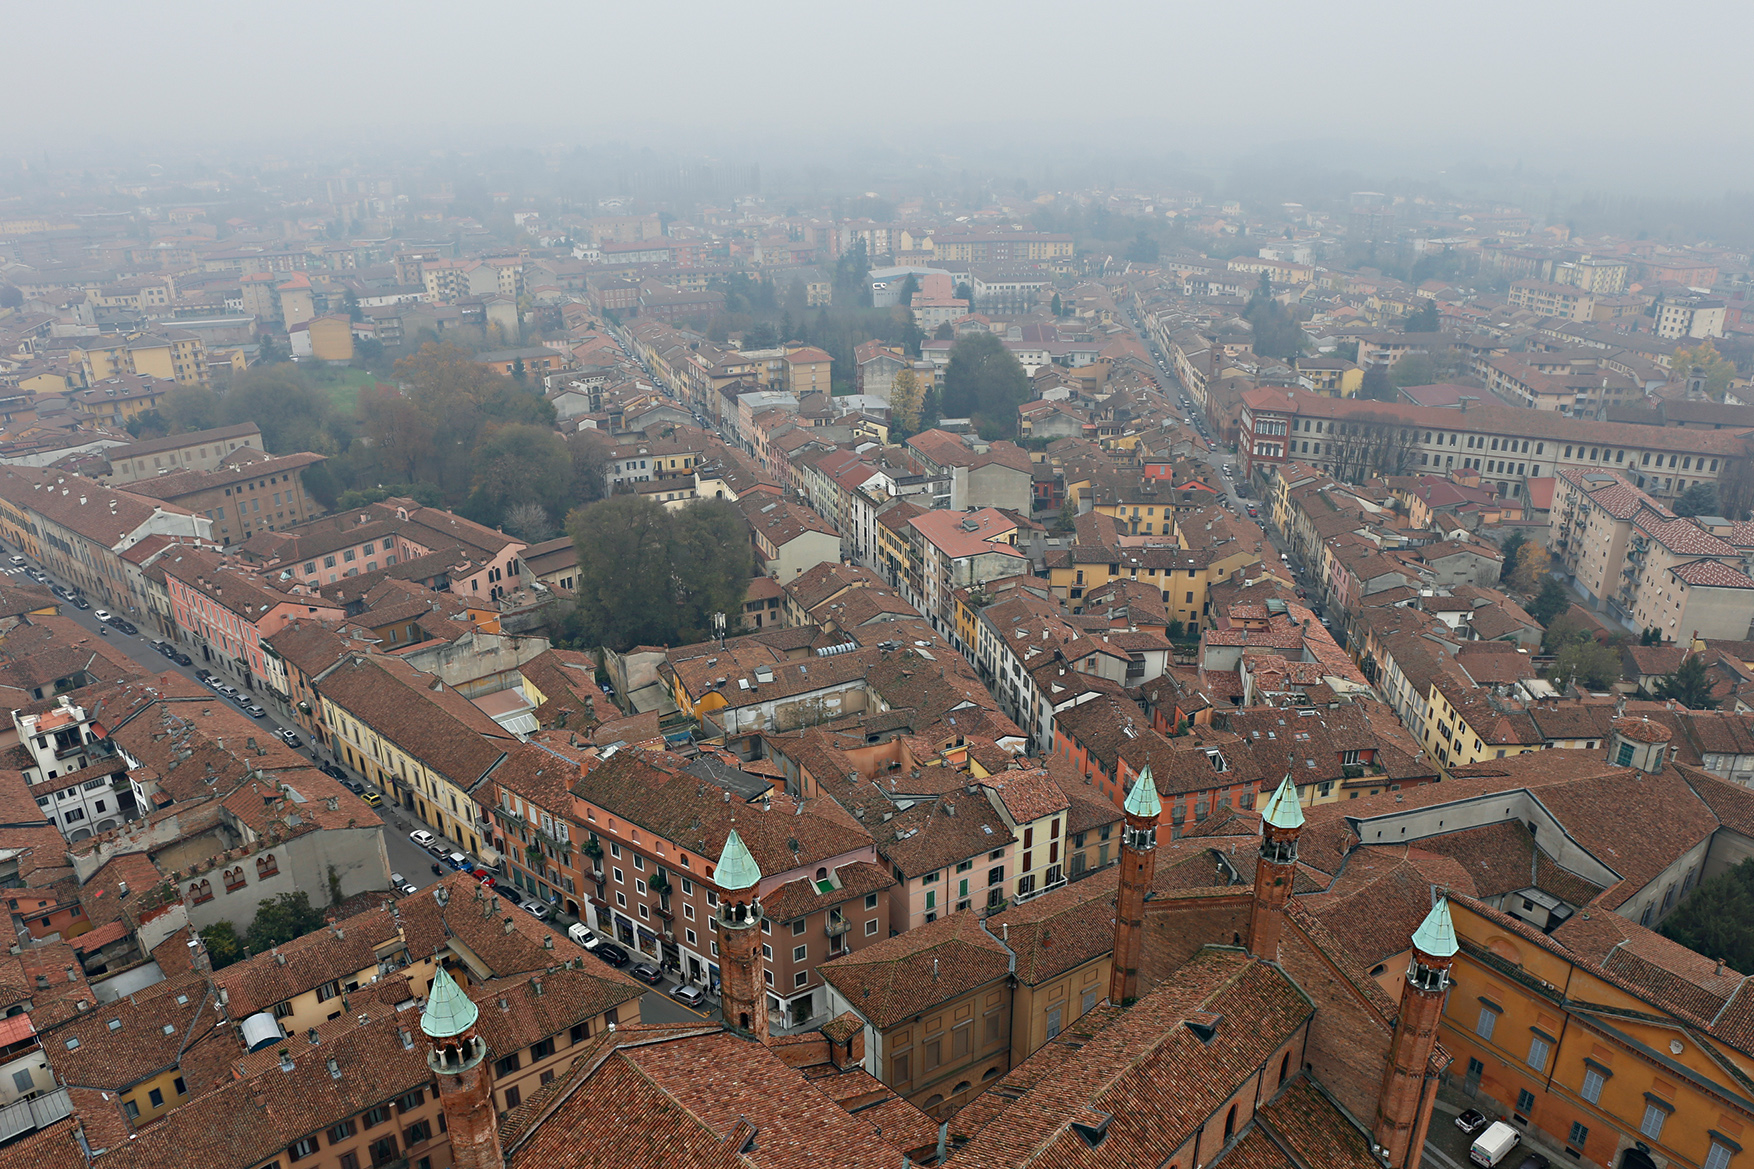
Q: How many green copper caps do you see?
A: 5